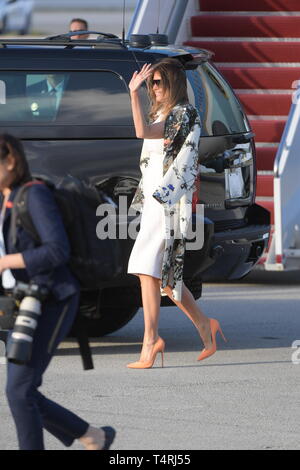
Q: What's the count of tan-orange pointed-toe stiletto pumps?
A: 2